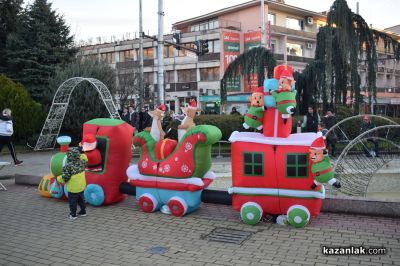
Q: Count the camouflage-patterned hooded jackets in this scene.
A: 1